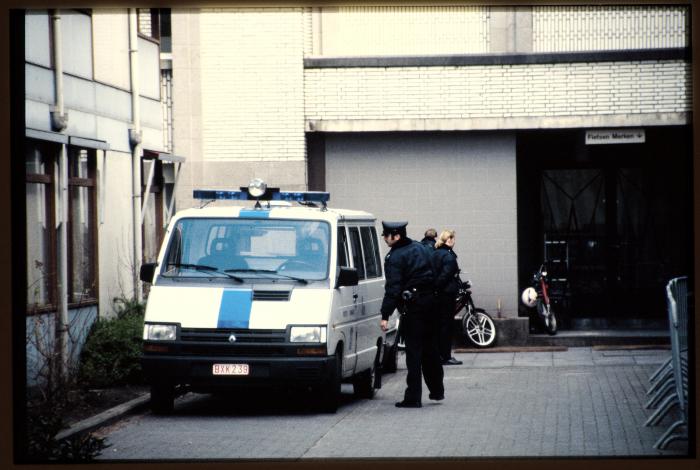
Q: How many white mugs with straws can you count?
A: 0